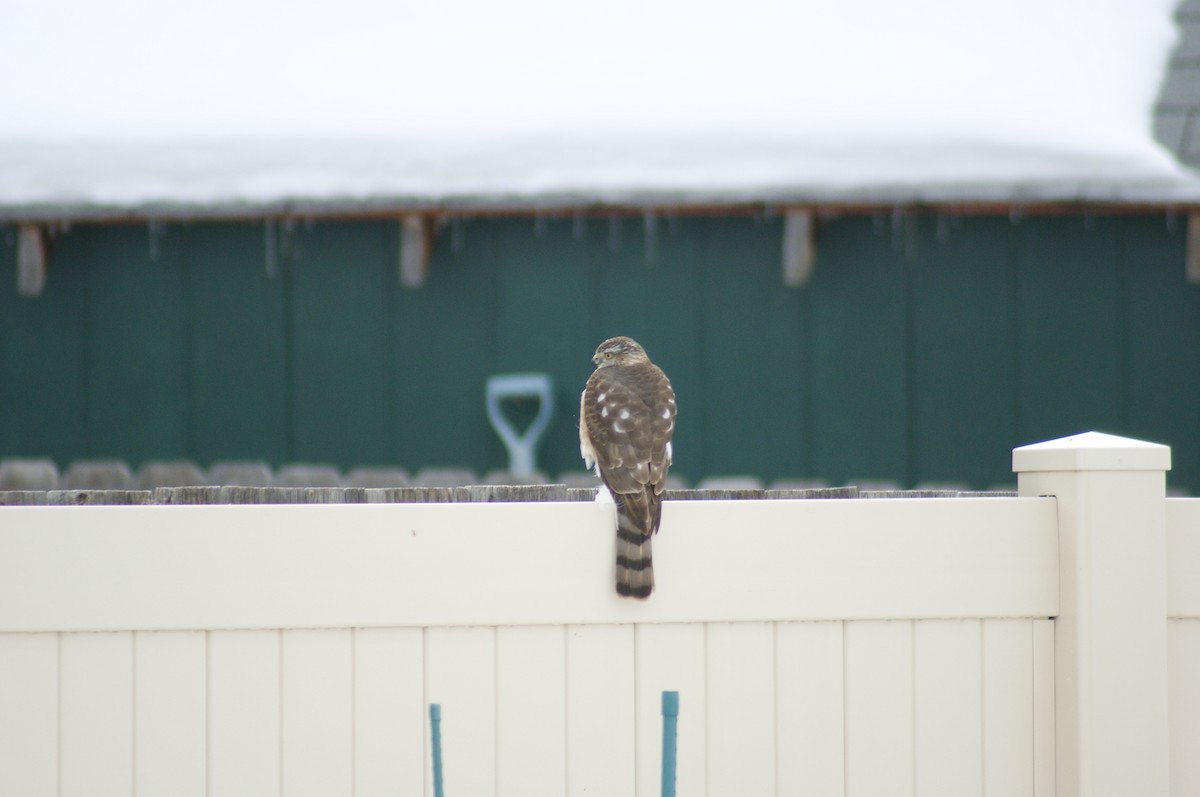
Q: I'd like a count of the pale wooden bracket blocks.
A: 4